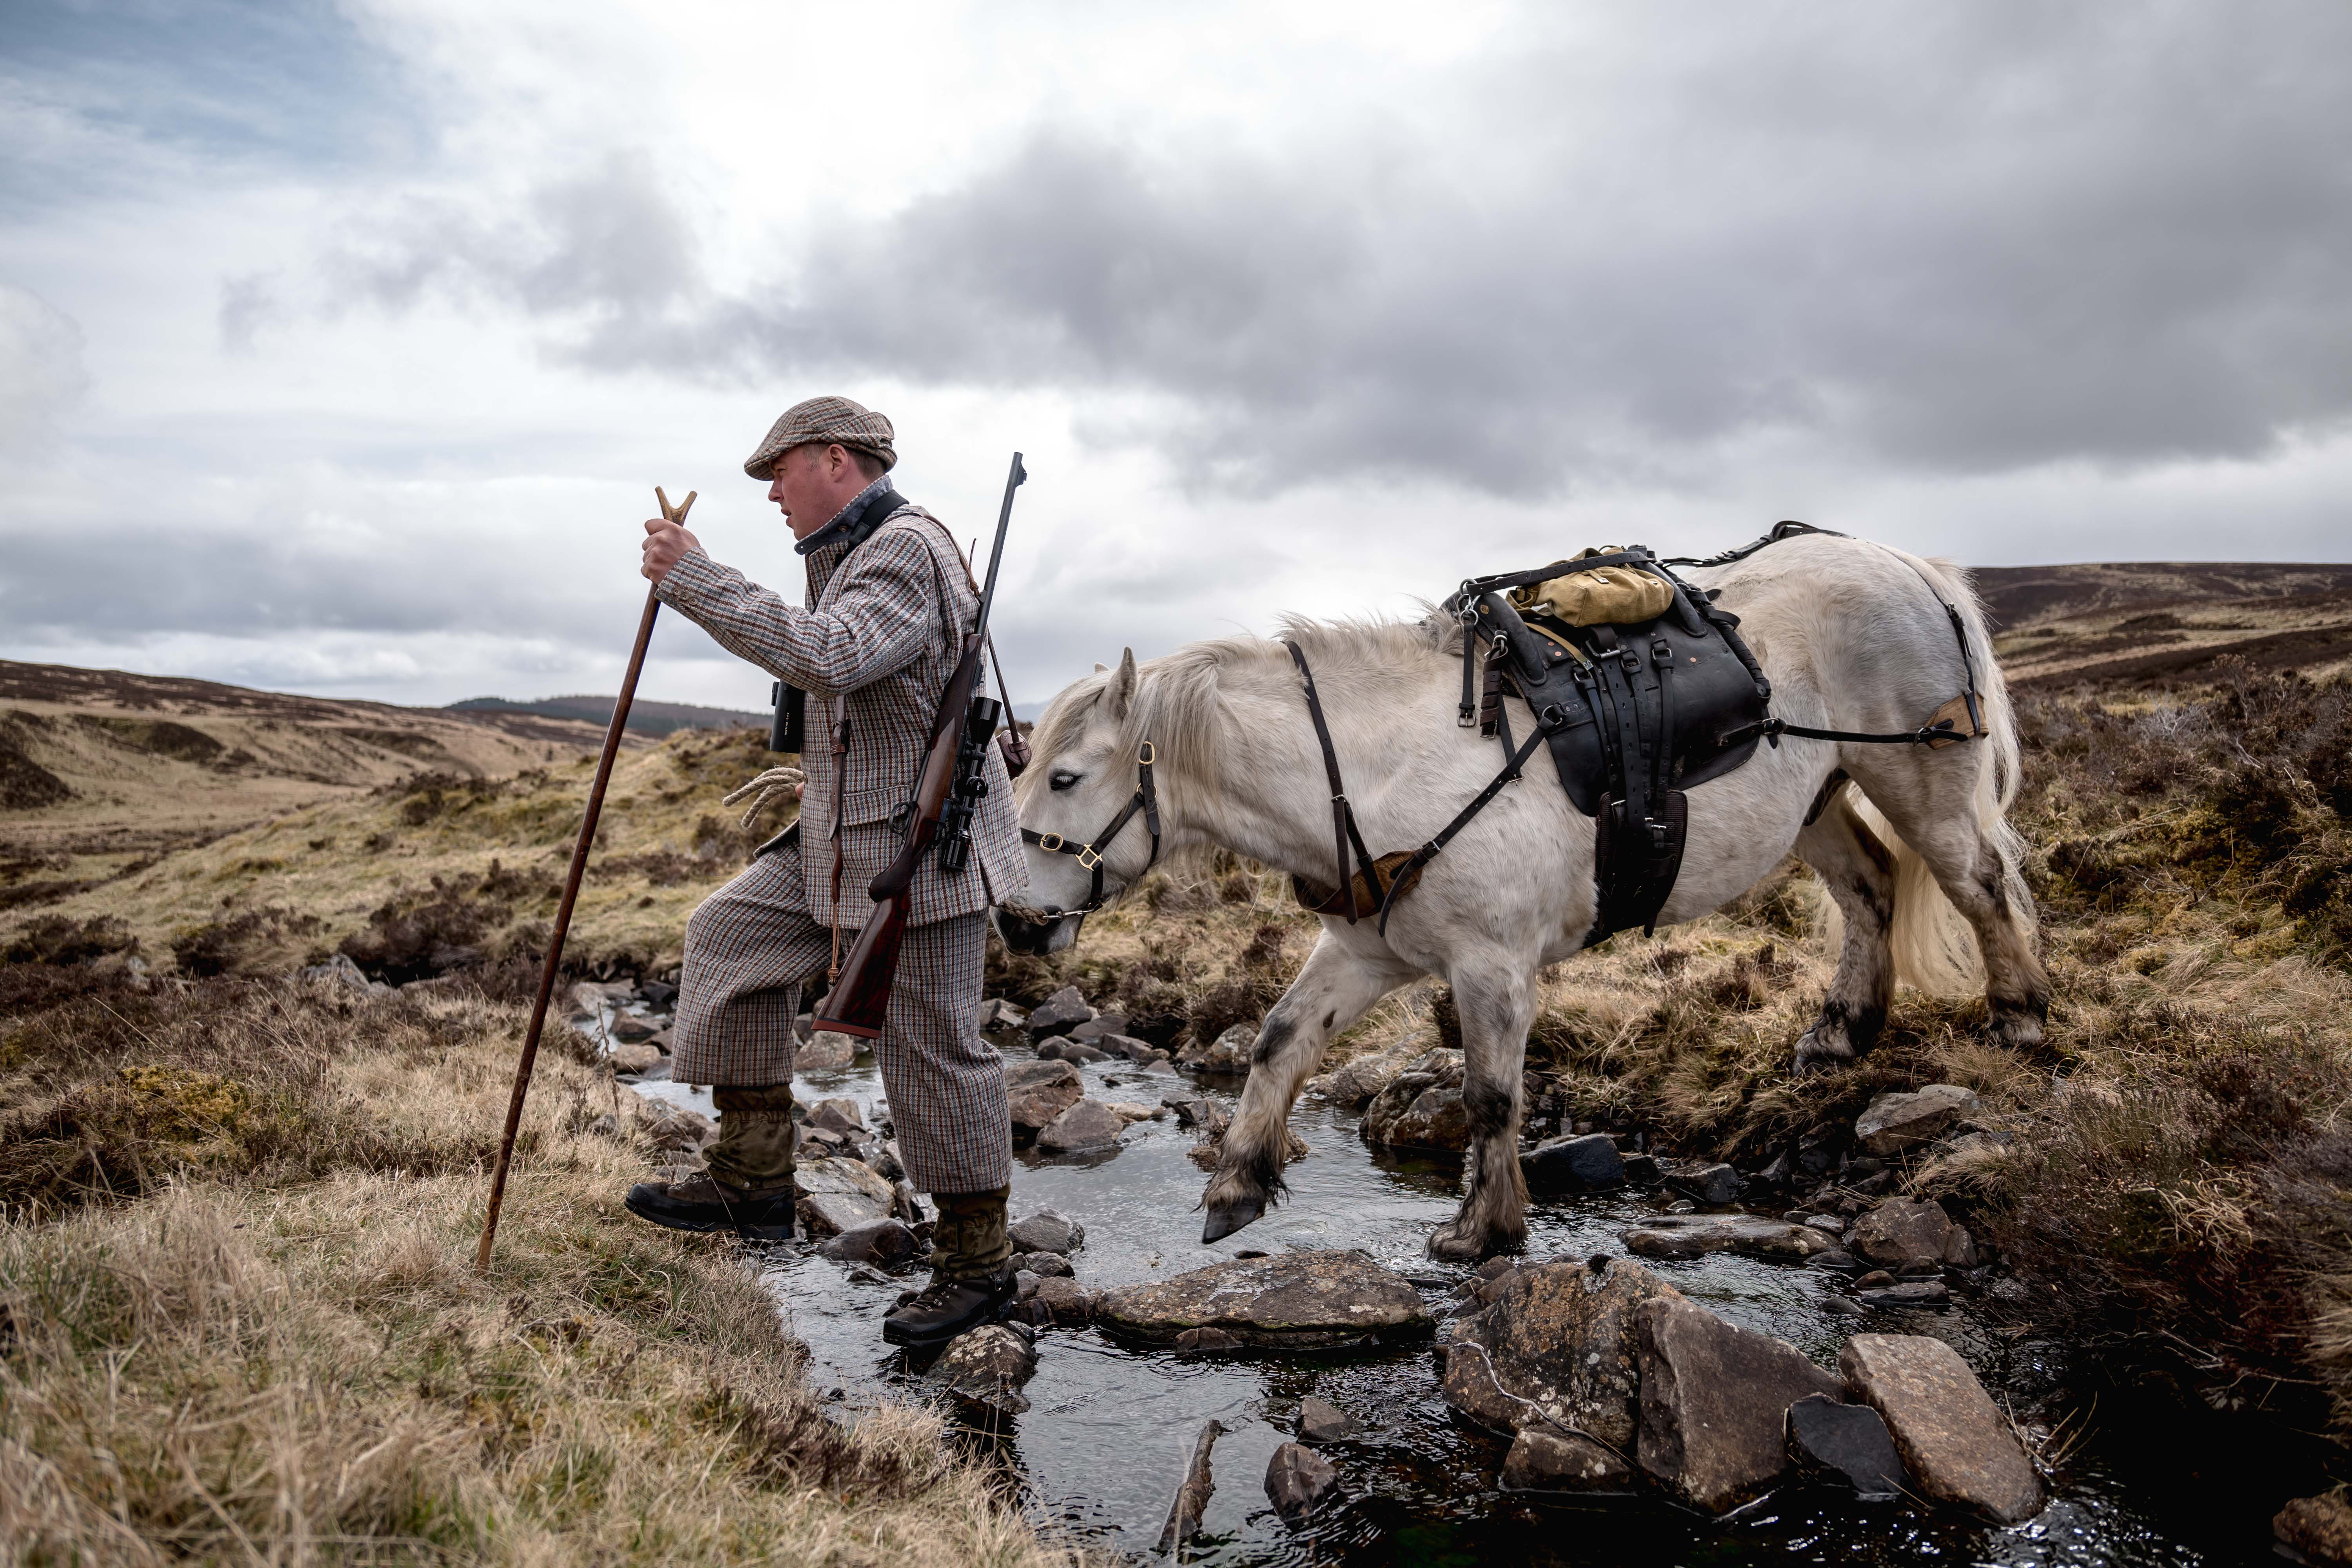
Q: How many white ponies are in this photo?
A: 1